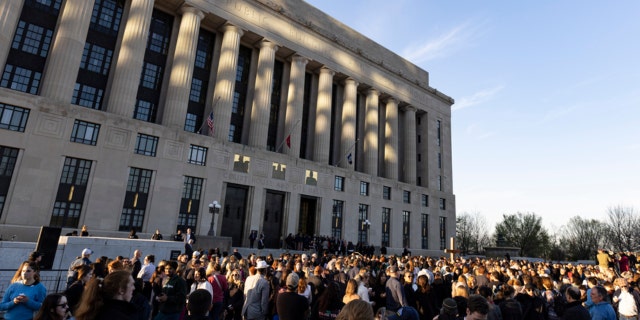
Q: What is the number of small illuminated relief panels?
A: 3